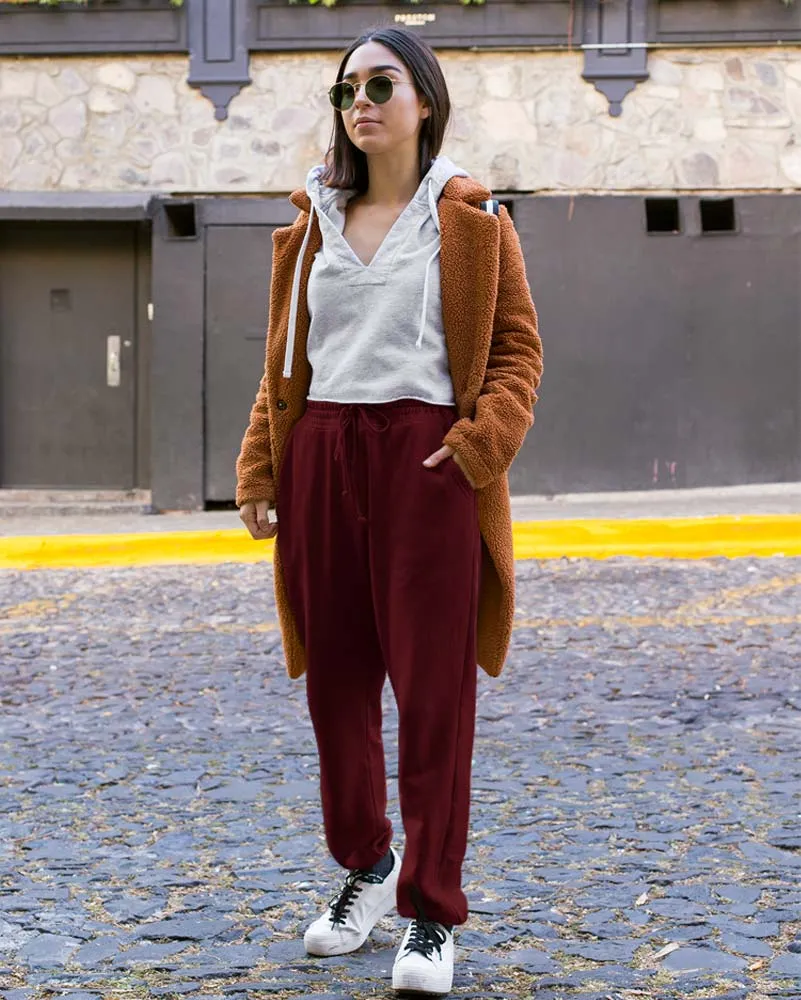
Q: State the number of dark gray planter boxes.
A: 3